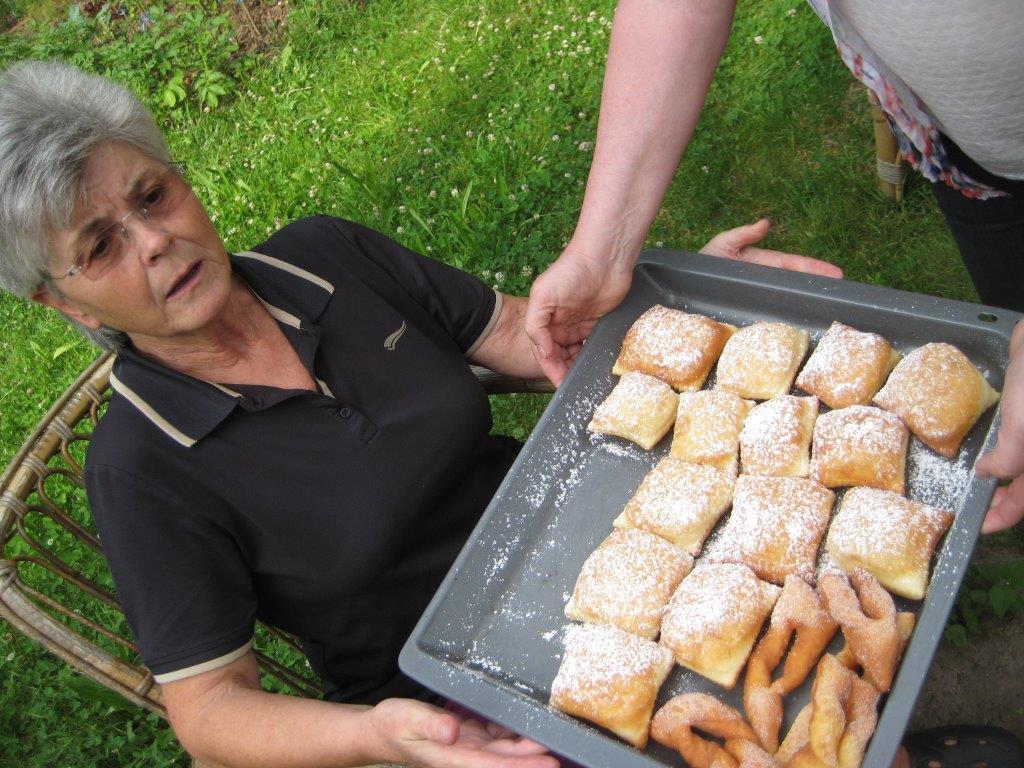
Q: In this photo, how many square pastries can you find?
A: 14